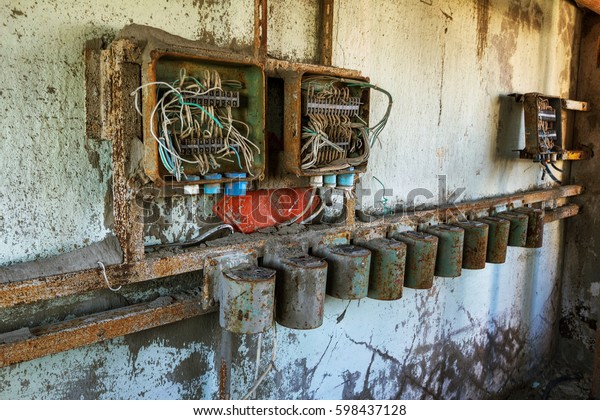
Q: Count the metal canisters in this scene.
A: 10